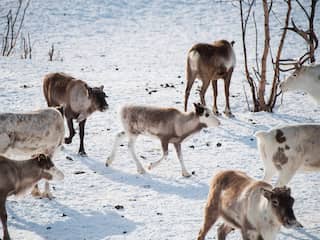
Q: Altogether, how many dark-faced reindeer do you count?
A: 2